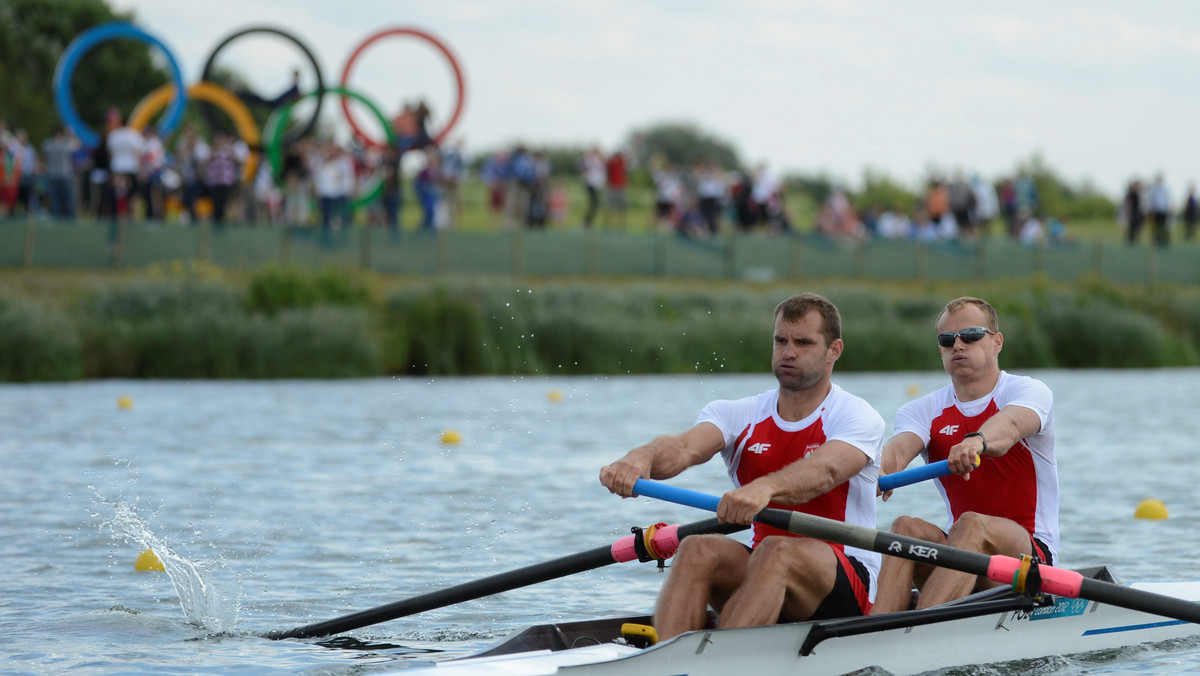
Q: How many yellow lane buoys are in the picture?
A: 6